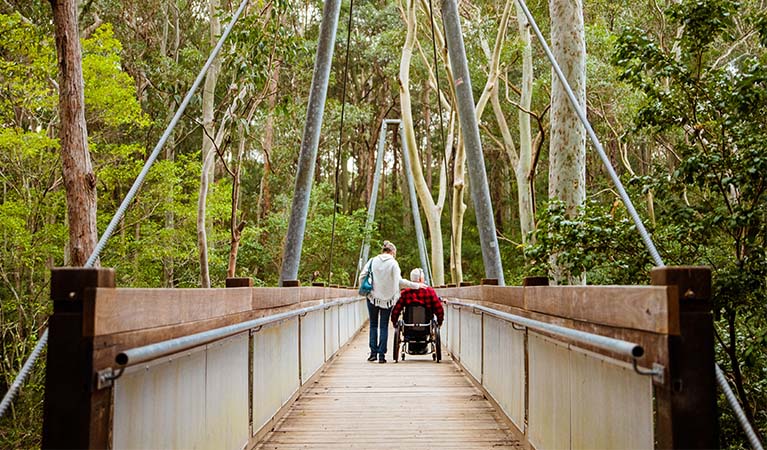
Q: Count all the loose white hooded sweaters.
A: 1